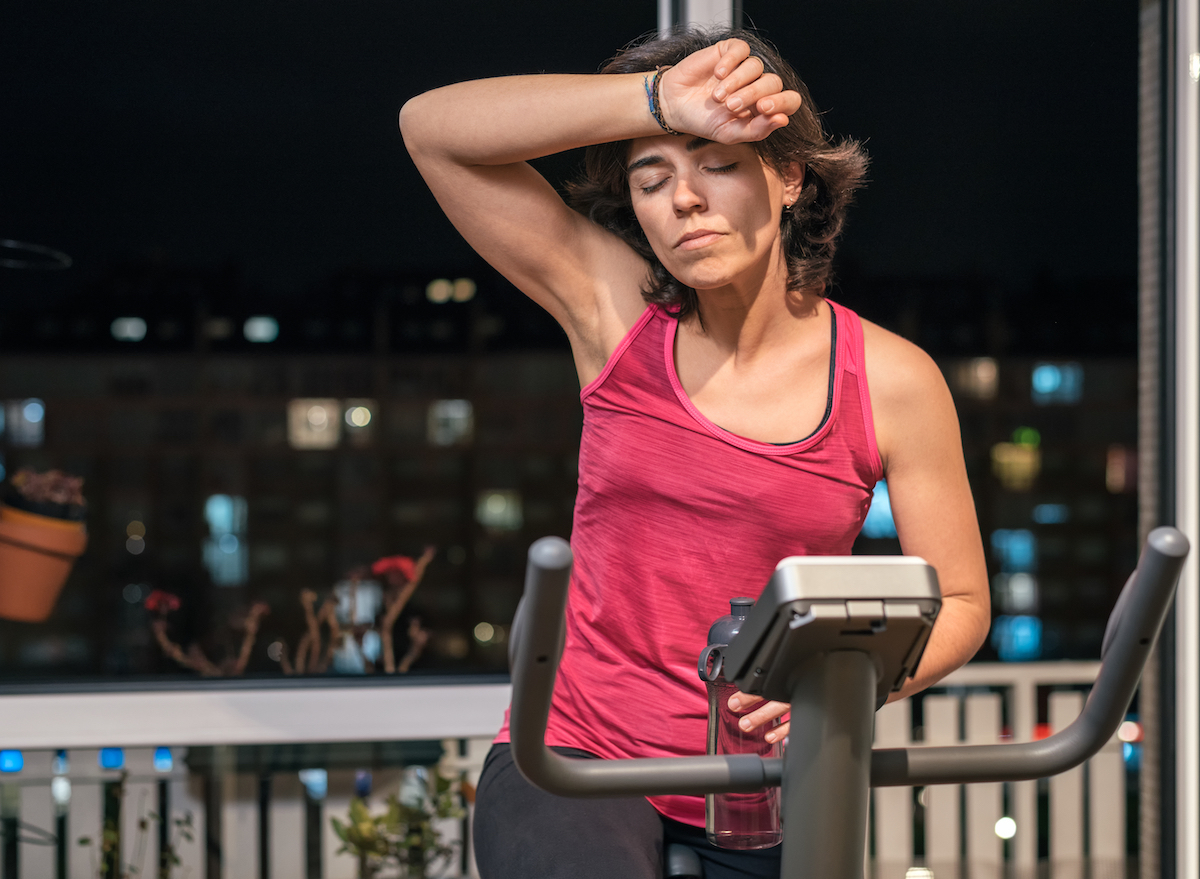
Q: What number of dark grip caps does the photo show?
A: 2